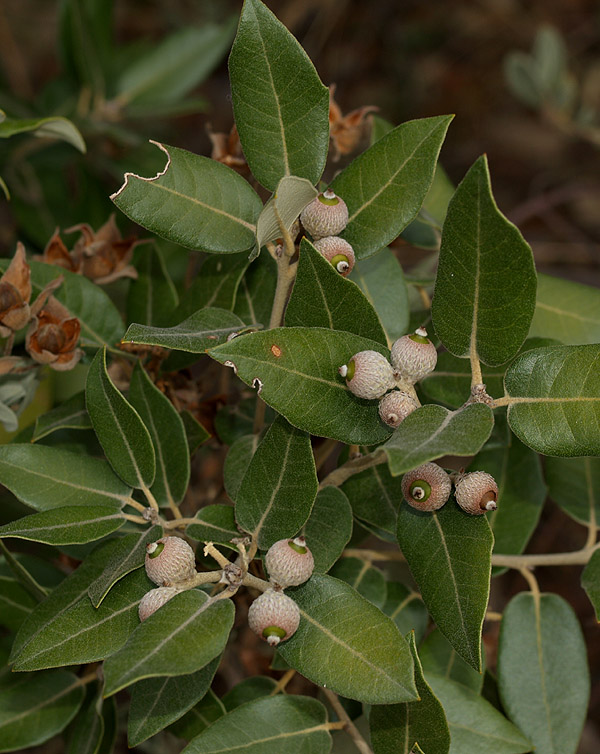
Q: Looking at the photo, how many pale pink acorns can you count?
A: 11